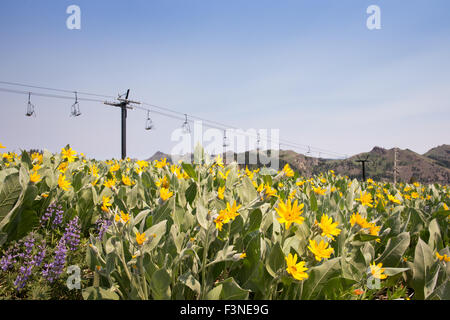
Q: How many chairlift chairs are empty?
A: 7